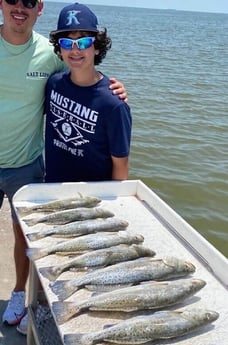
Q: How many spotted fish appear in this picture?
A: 8